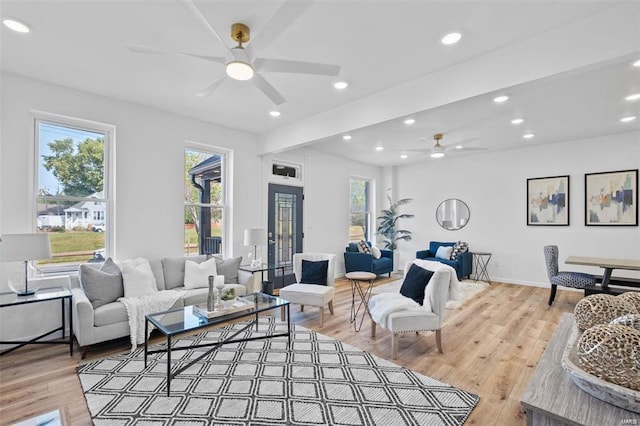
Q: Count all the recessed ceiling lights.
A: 15